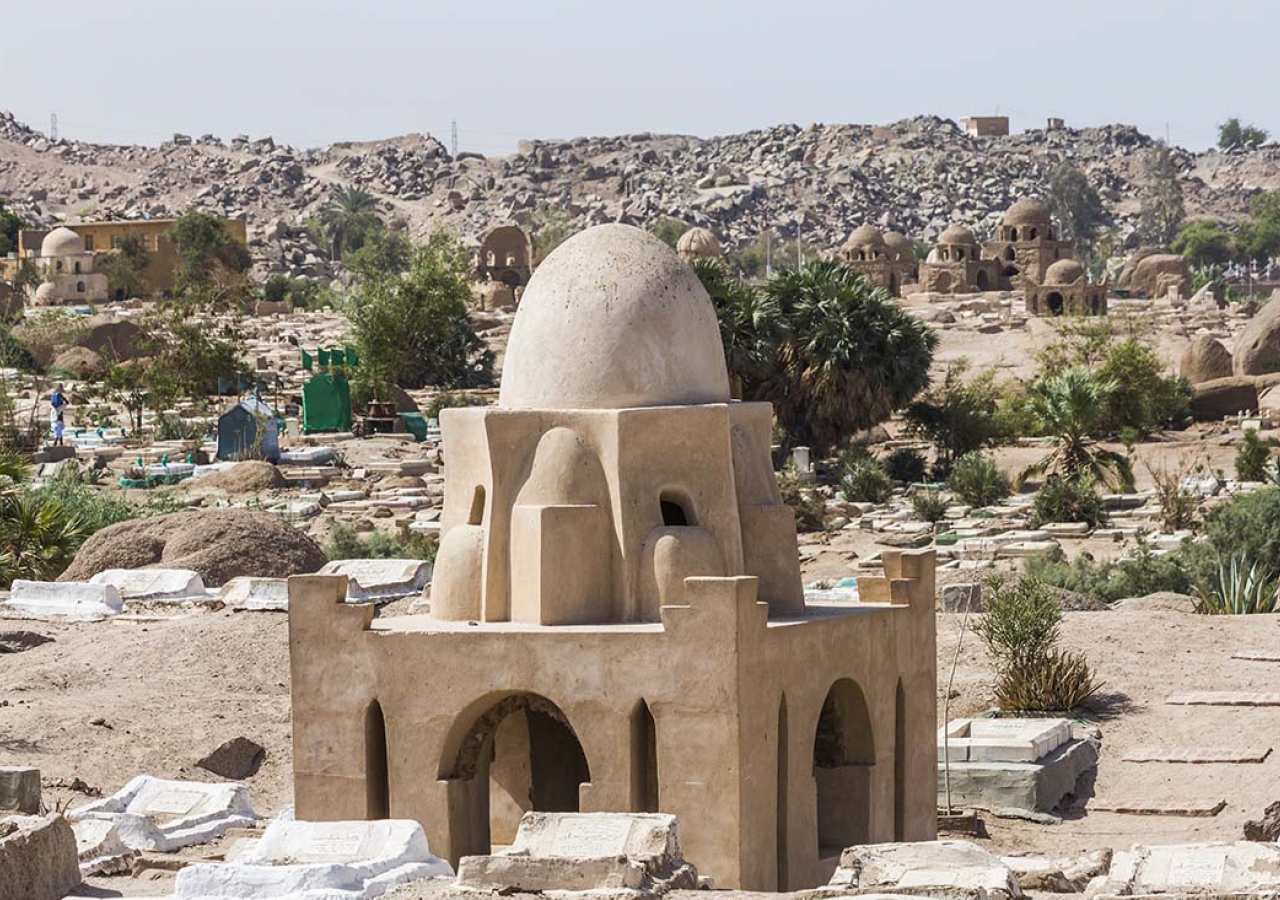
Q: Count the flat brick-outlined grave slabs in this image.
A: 4